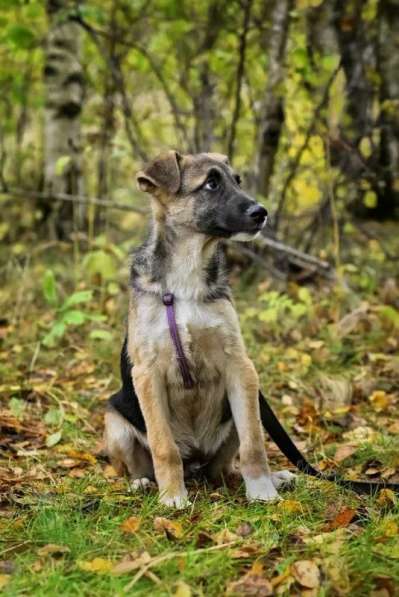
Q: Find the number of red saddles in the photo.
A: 0